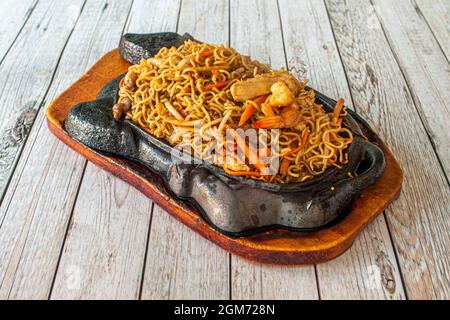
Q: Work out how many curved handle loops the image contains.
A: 1